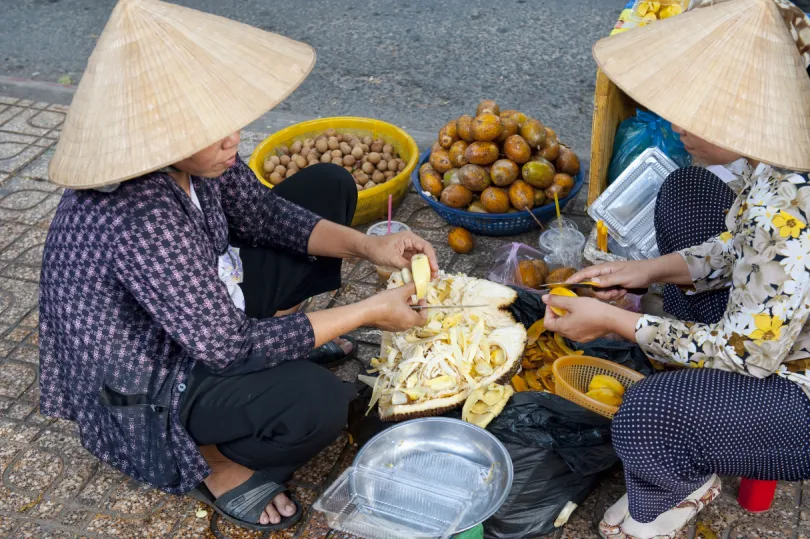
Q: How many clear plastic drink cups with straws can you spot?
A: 2